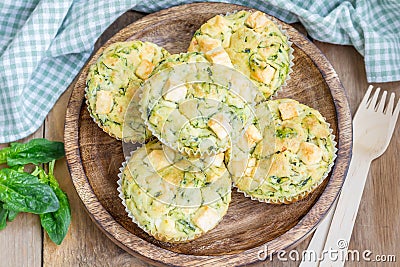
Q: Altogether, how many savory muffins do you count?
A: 5